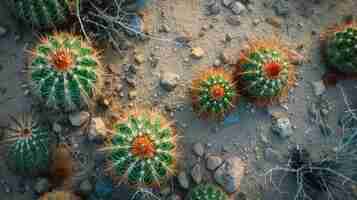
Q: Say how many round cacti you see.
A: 8